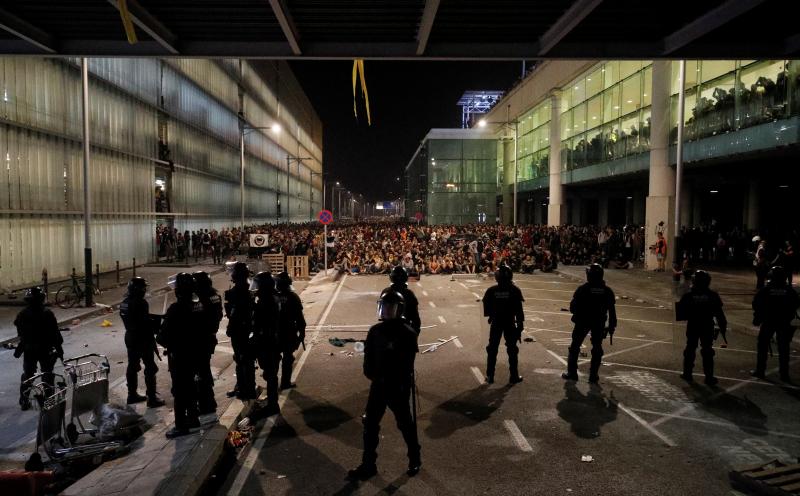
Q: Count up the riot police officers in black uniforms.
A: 13